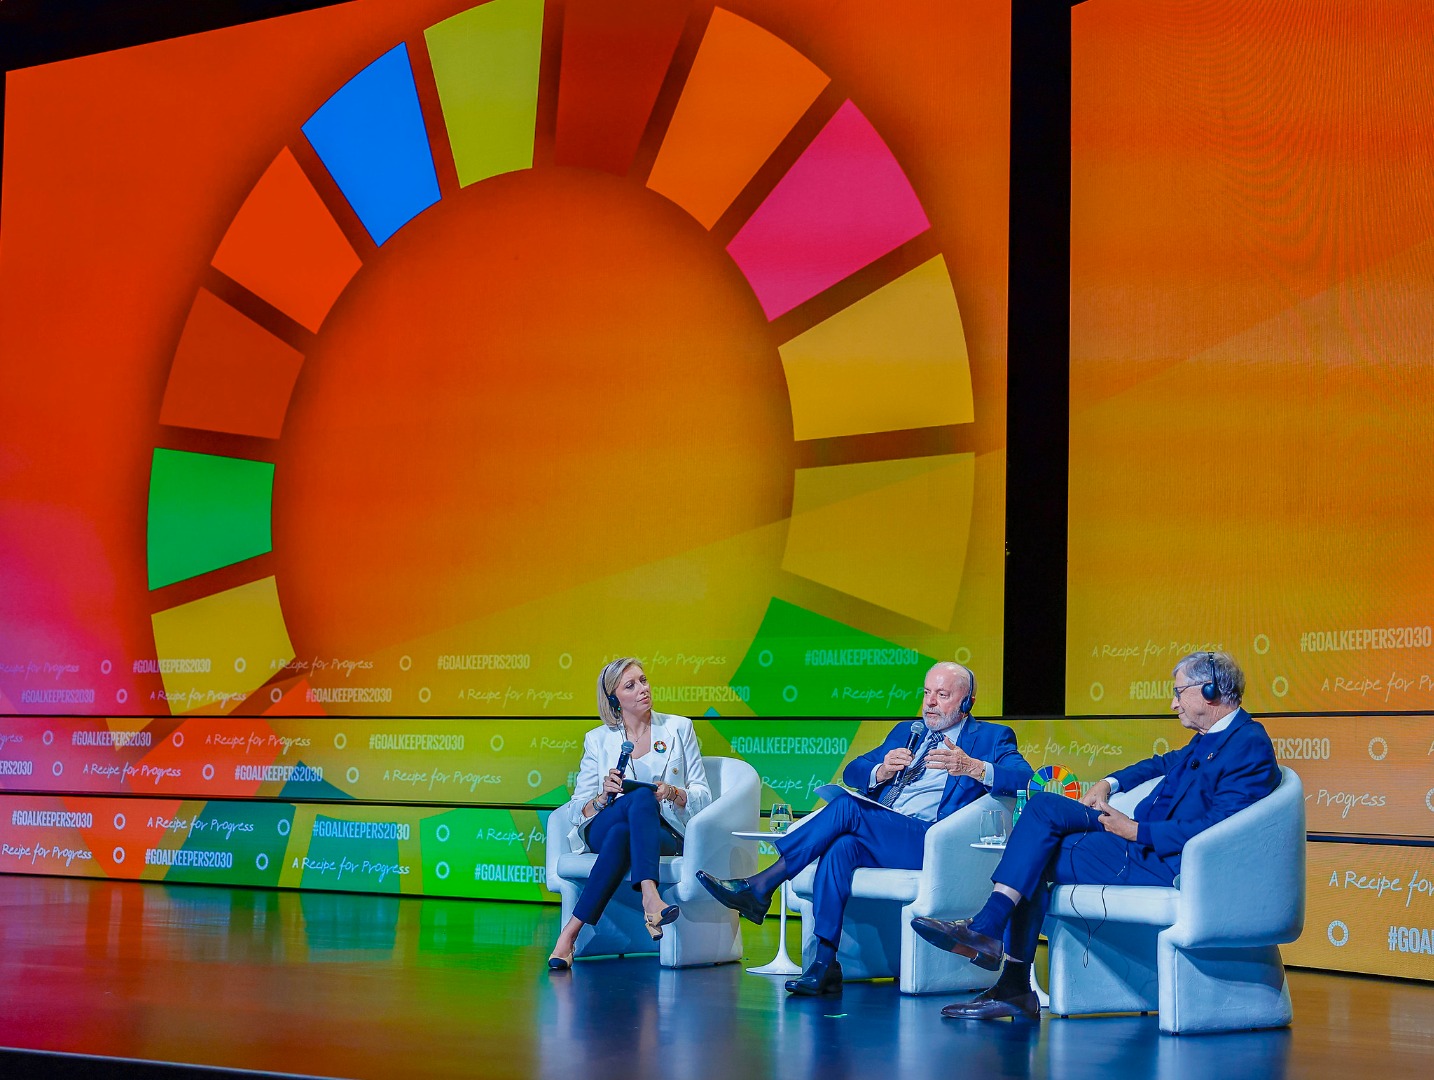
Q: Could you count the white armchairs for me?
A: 3